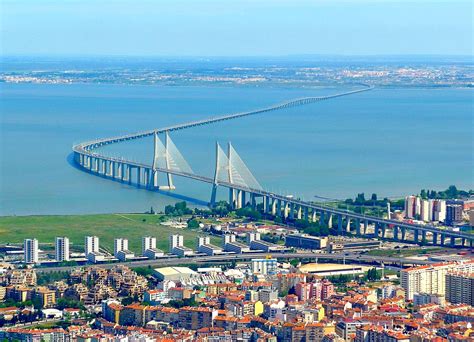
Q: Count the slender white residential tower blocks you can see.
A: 9